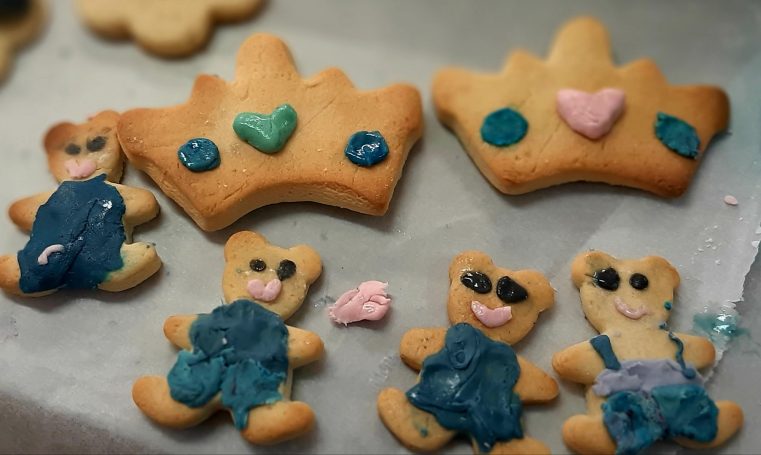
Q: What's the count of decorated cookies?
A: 6